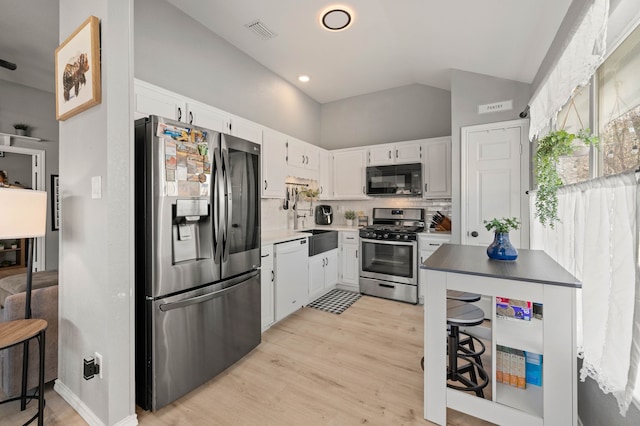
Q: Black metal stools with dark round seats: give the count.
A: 2